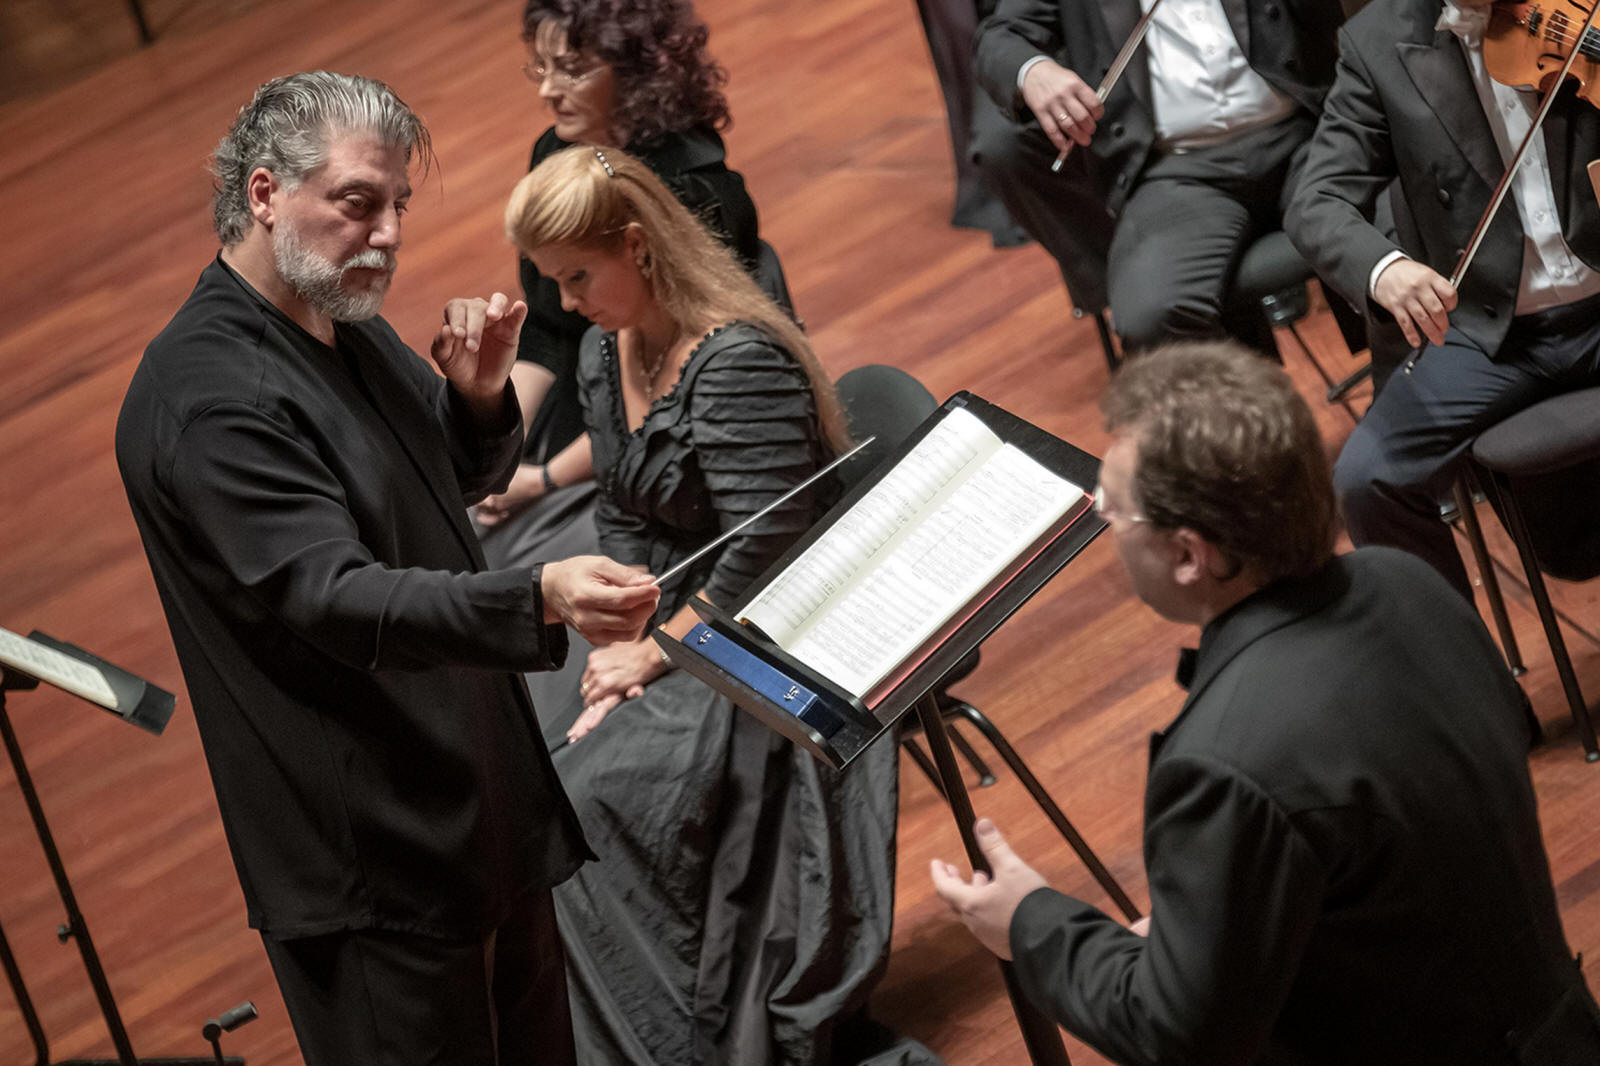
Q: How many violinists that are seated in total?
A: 2